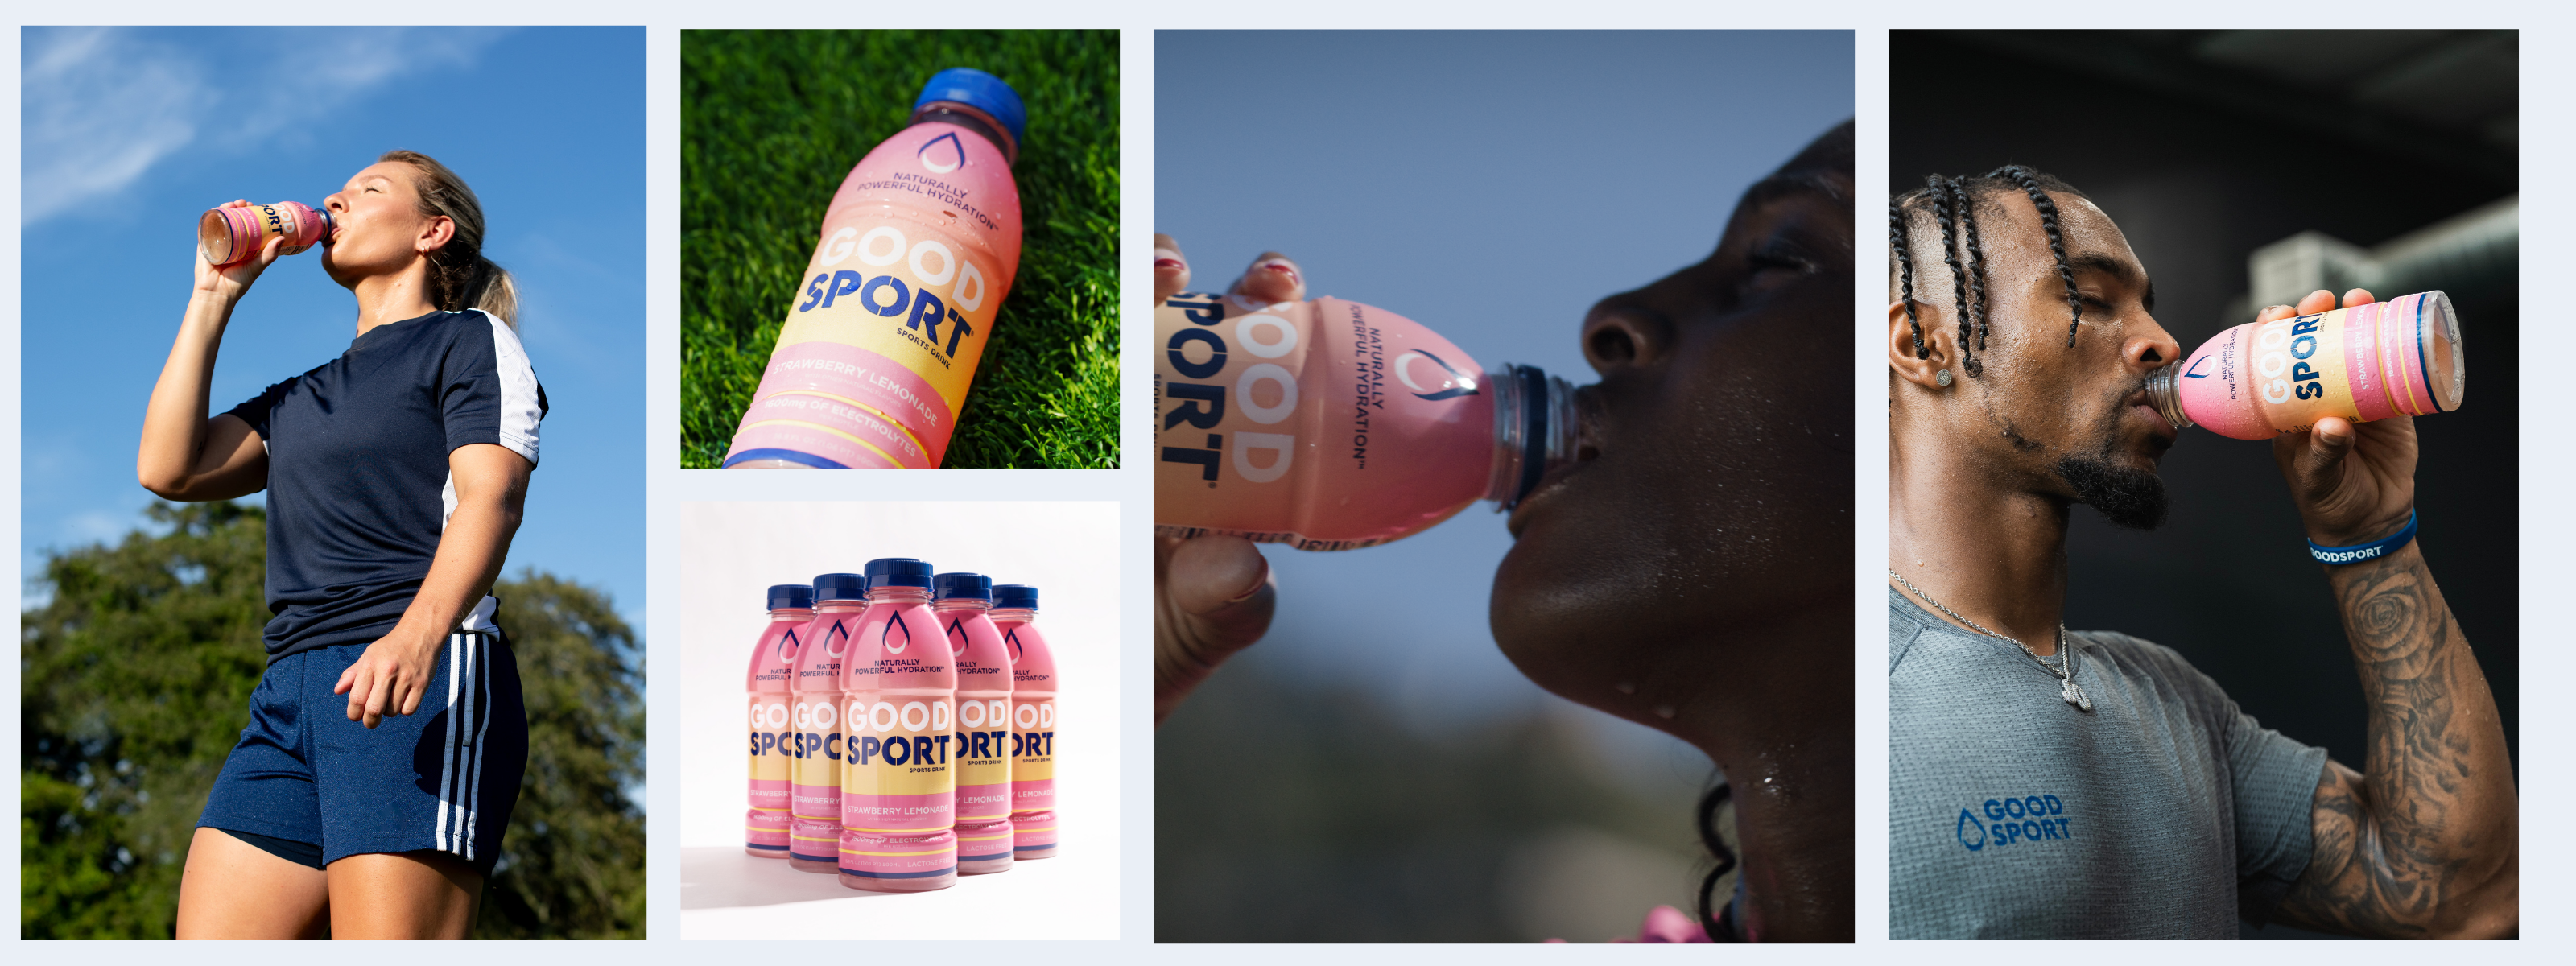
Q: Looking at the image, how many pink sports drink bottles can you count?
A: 9